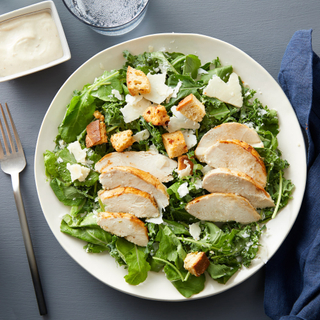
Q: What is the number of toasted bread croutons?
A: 8